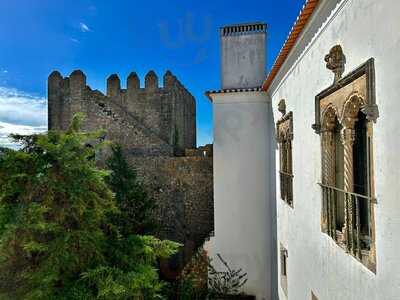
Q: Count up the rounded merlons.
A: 6